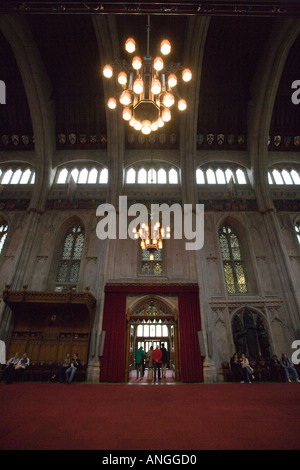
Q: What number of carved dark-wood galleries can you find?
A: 1